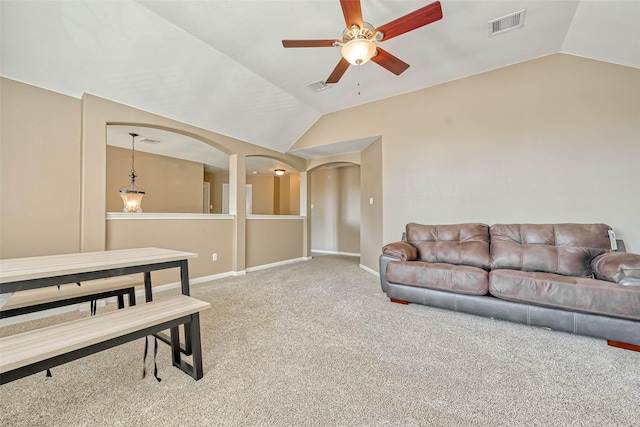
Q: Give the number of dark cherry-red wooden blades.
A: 5